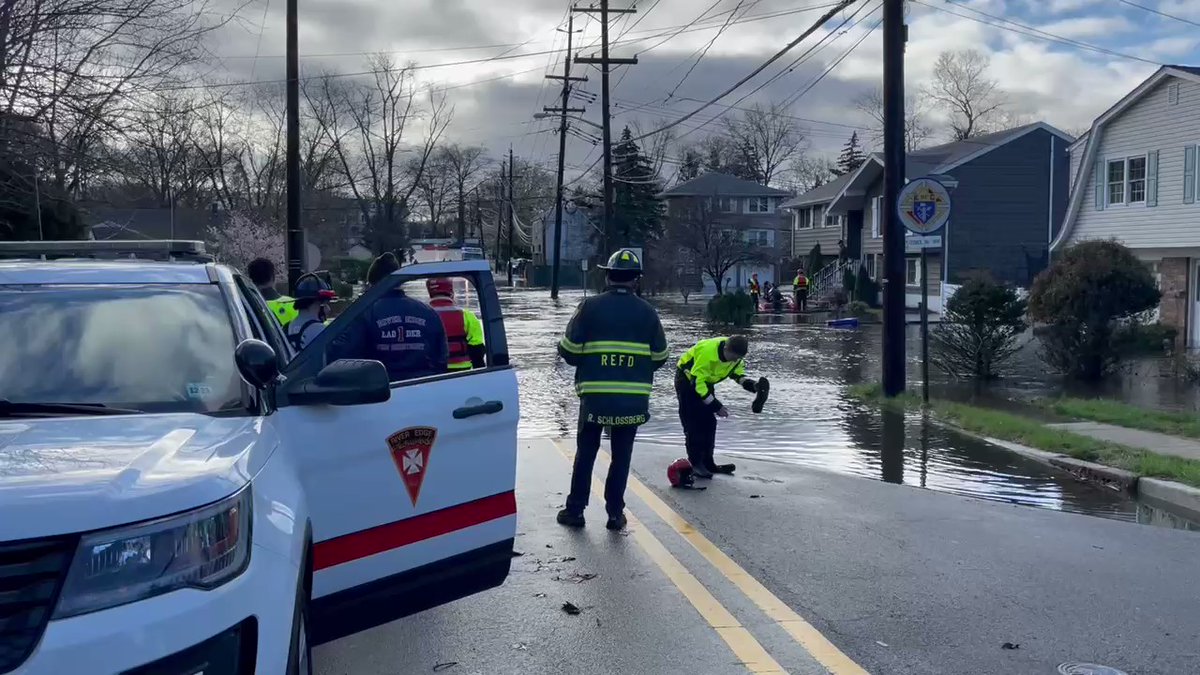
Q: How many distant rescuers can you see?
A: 2